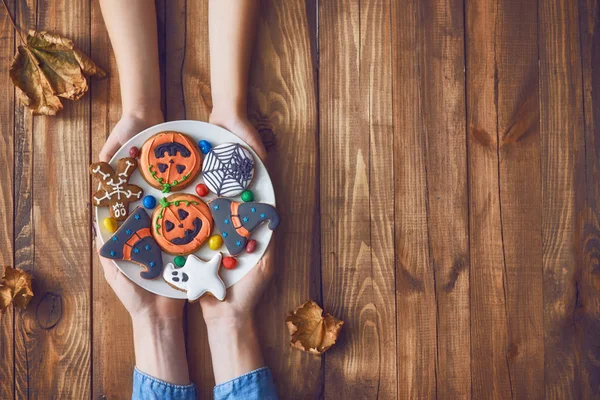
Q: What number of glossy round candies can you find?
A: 10